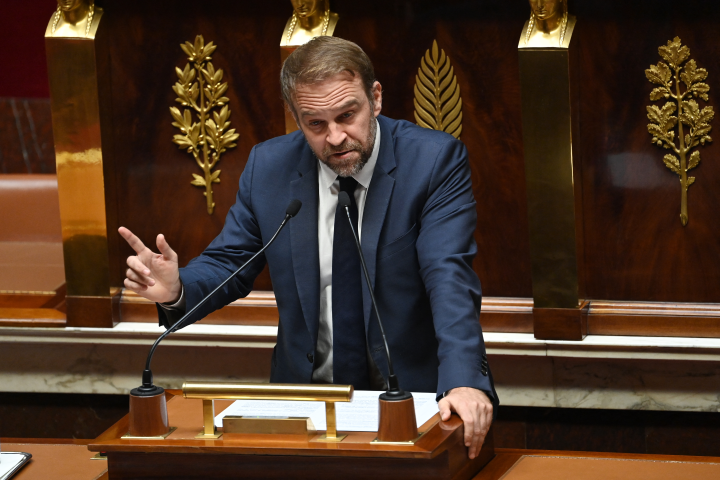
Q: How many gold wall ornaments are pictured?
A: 3